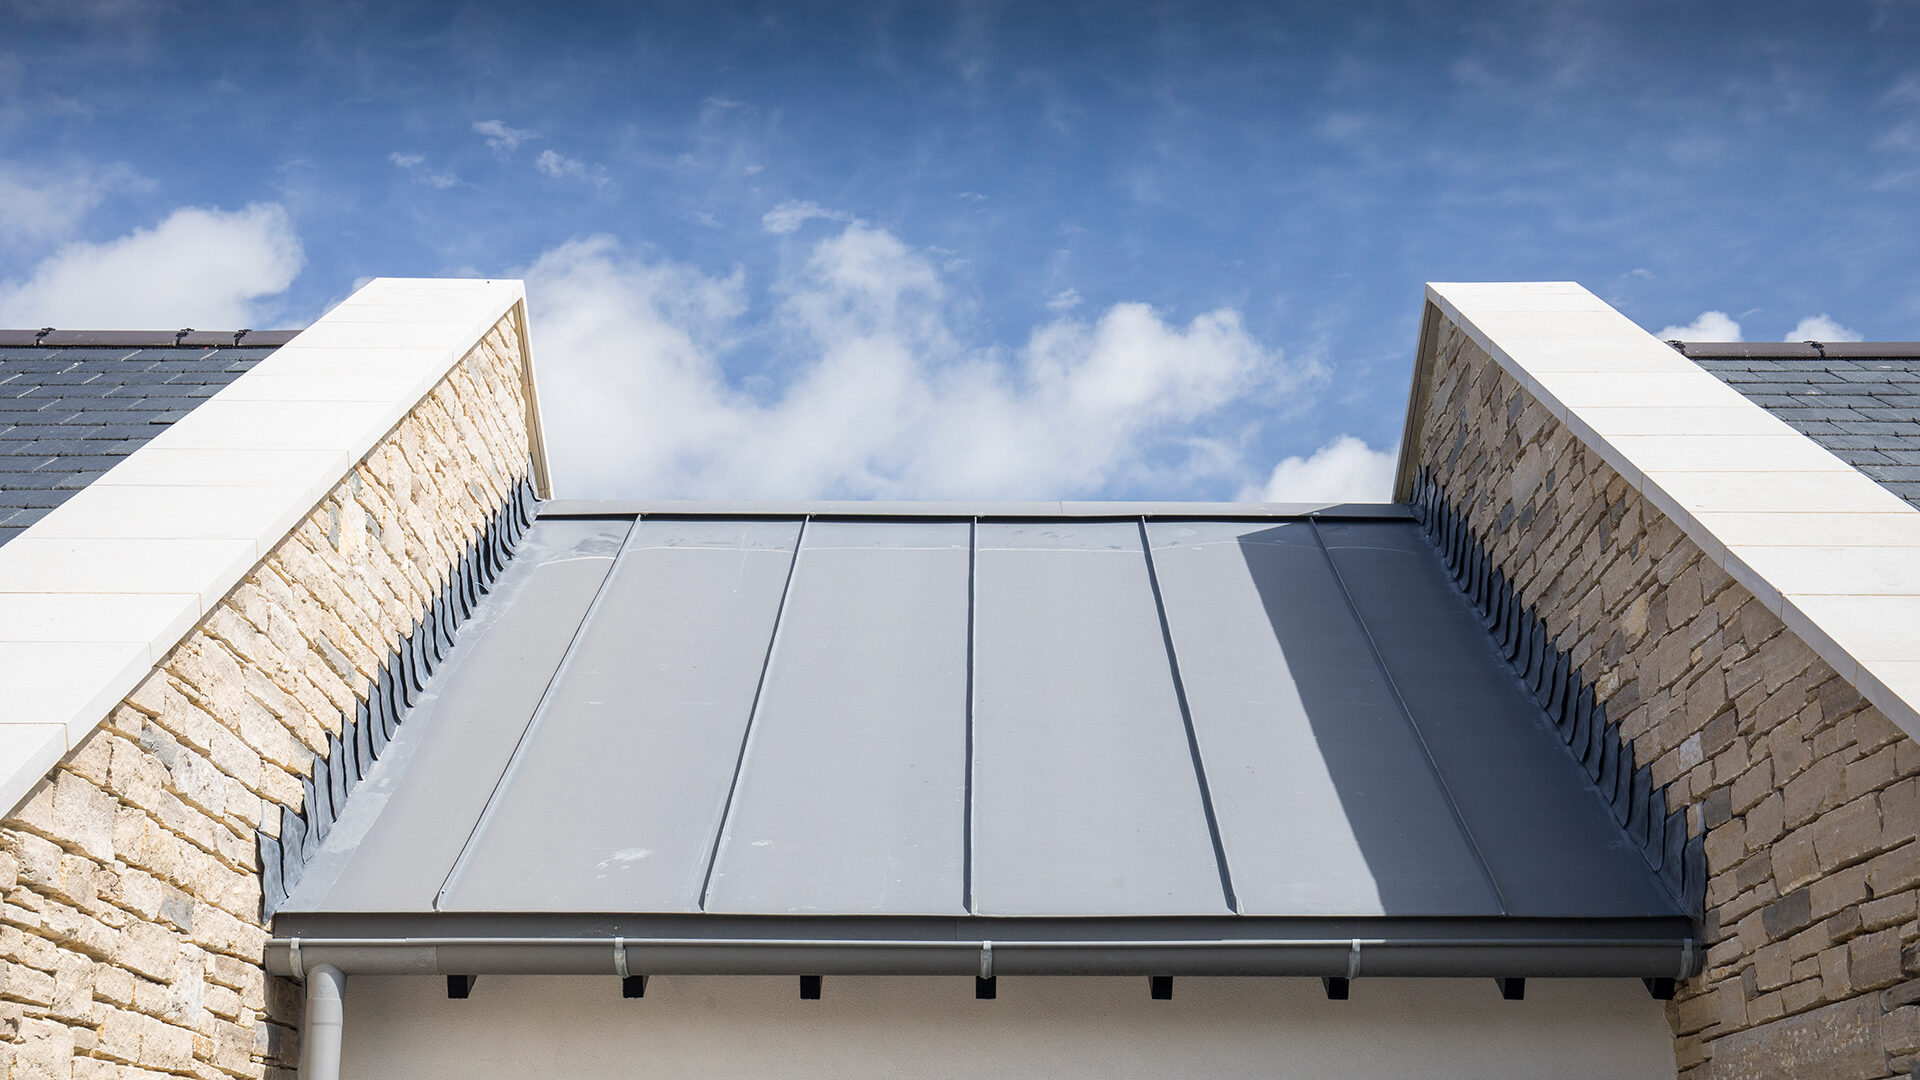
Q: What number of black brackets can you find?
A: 8